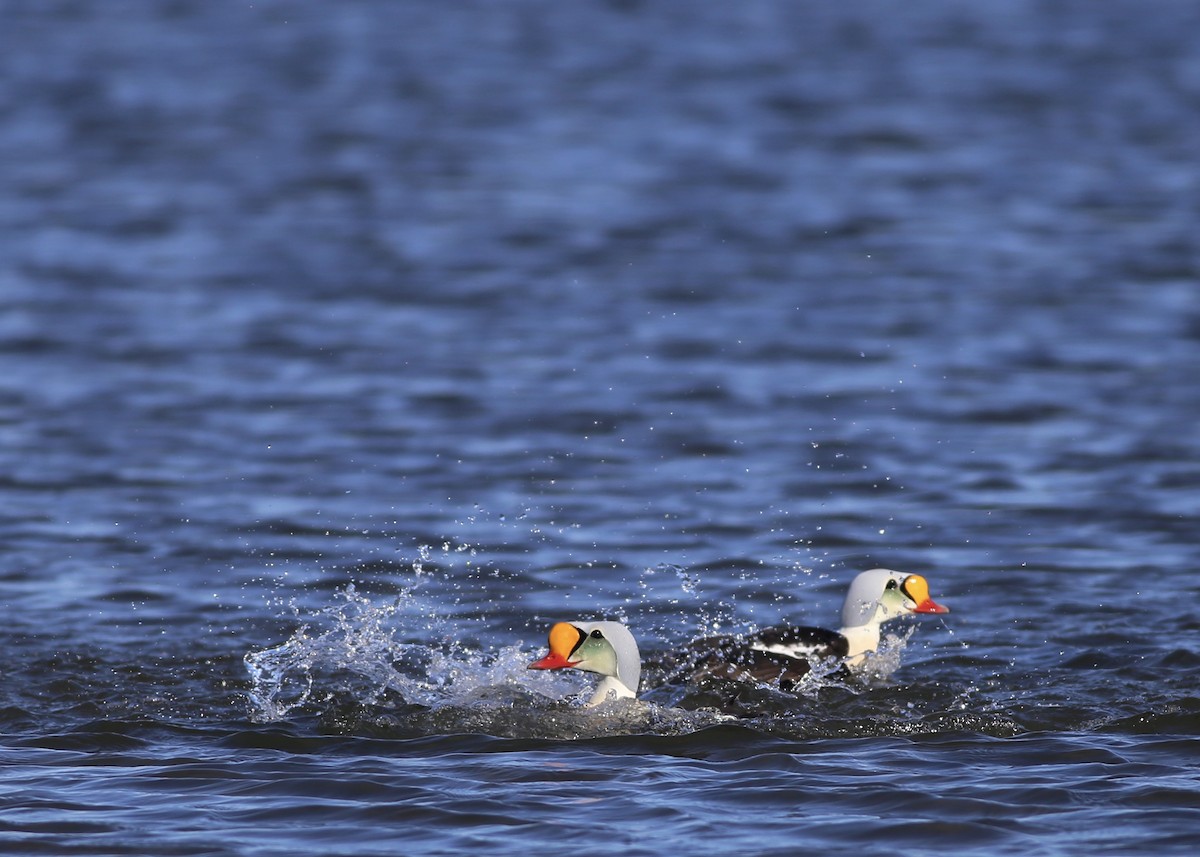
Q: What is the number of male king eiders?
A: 2